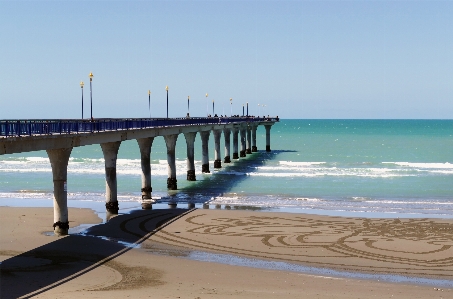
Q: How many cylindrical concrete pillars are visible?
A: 13